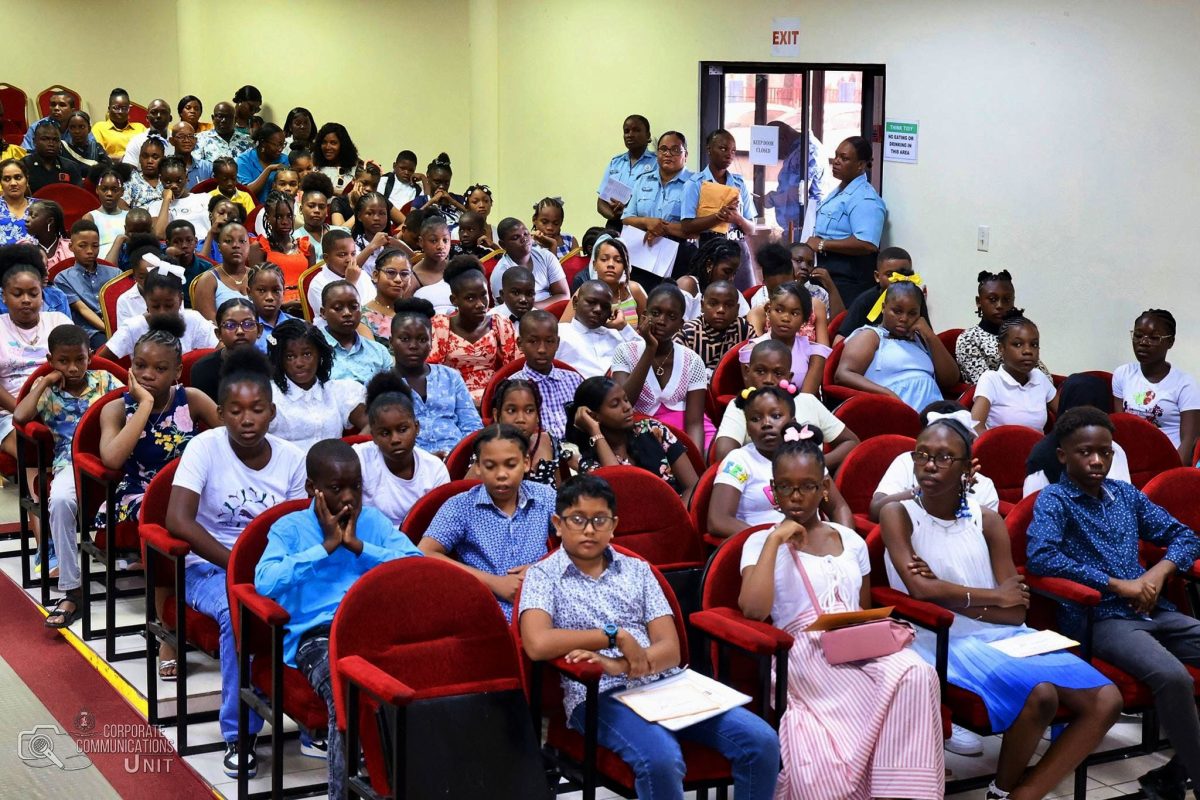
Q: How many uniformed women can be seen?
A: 4